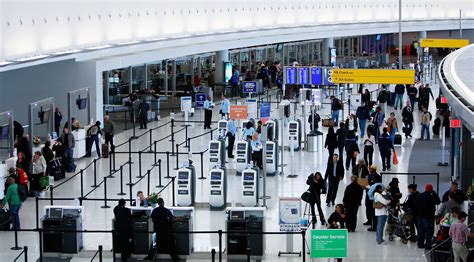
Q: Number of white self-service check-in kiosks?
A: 10